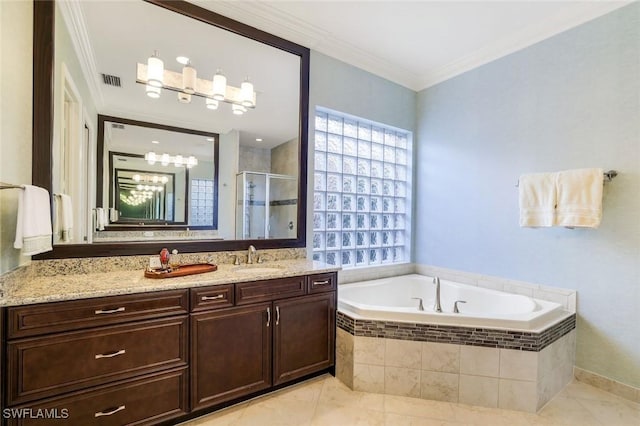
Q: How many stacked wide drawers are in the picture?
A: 3